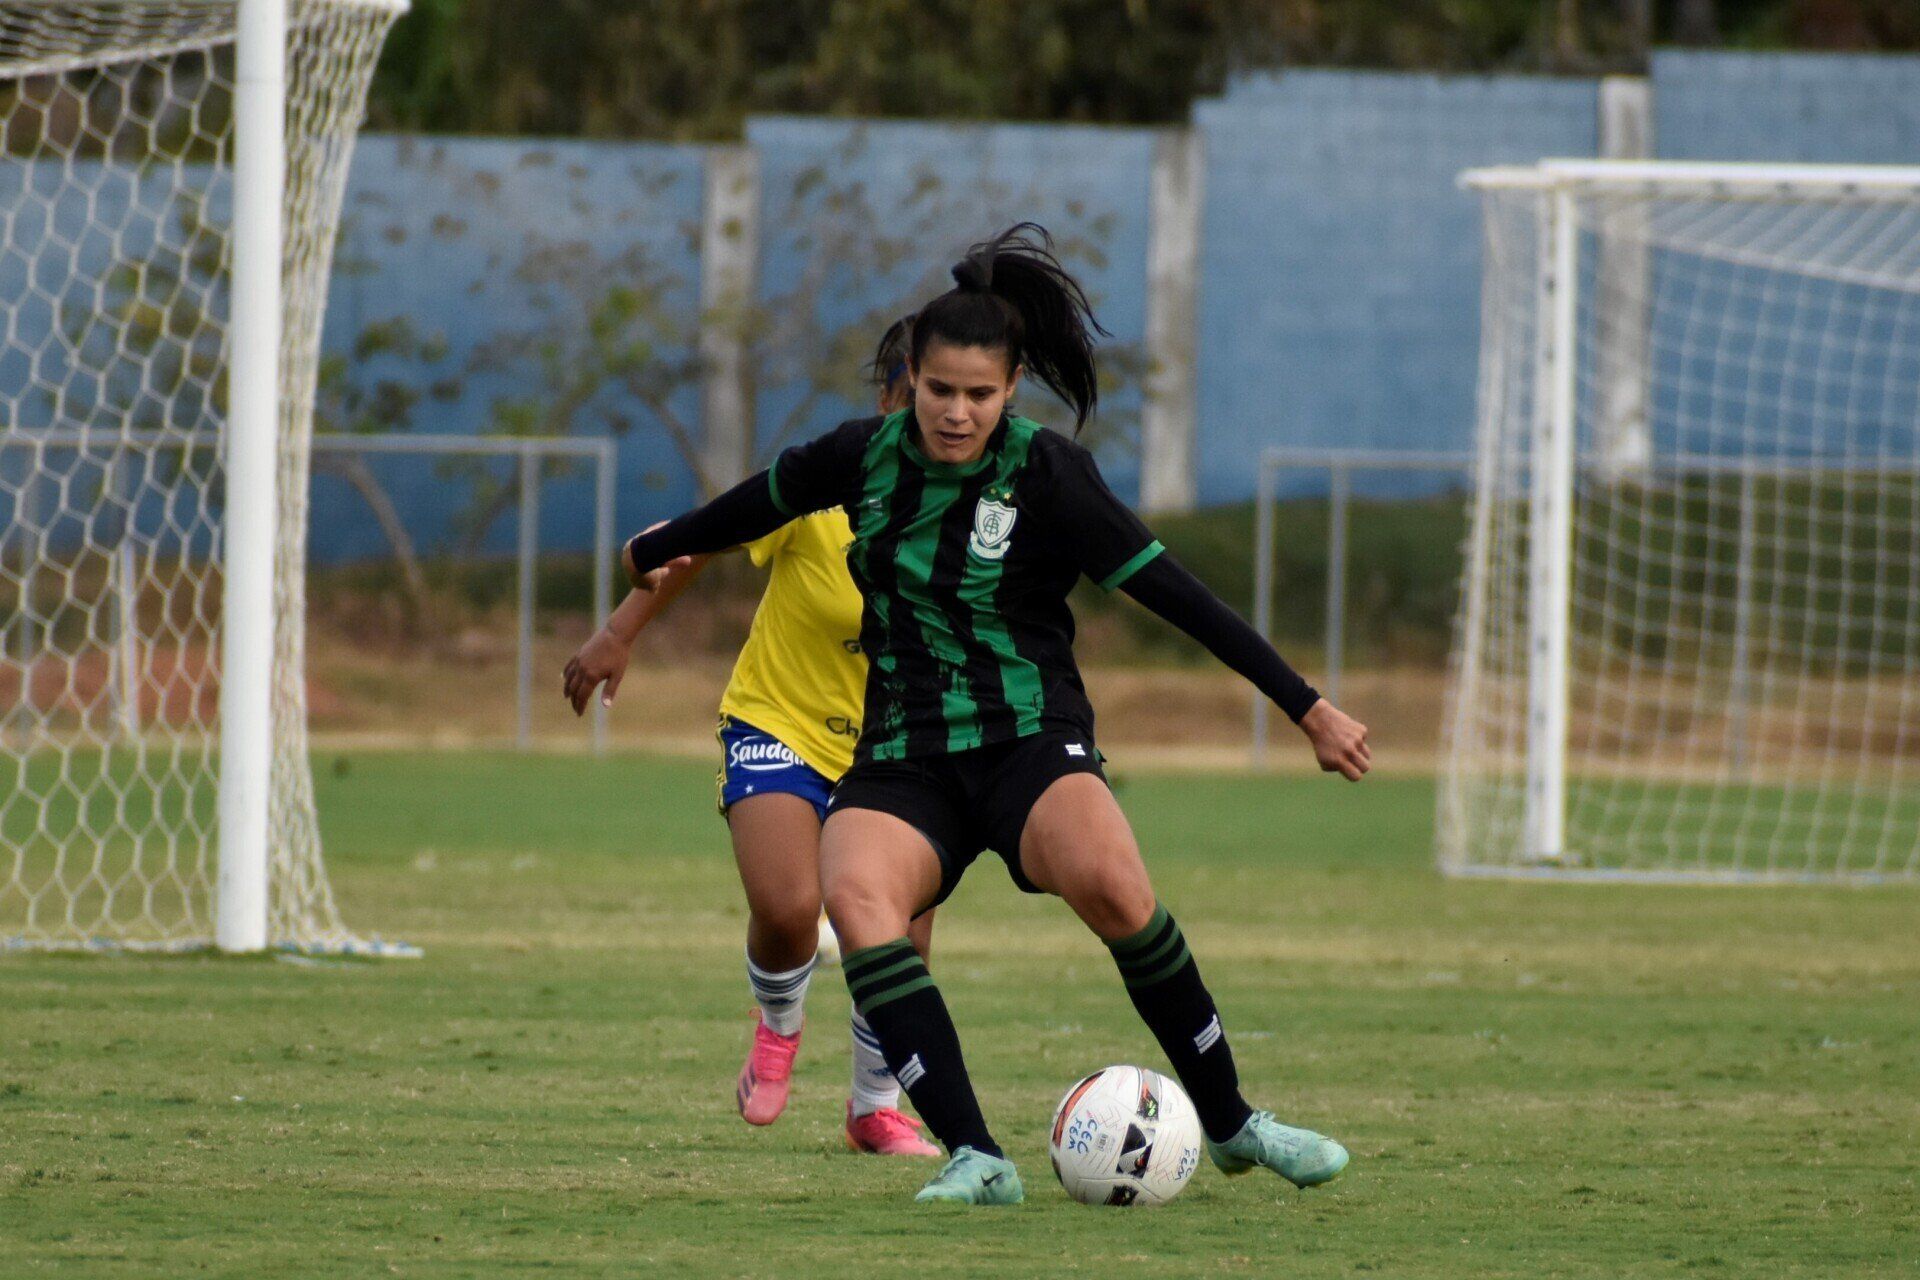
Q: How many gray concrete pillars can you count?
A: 3